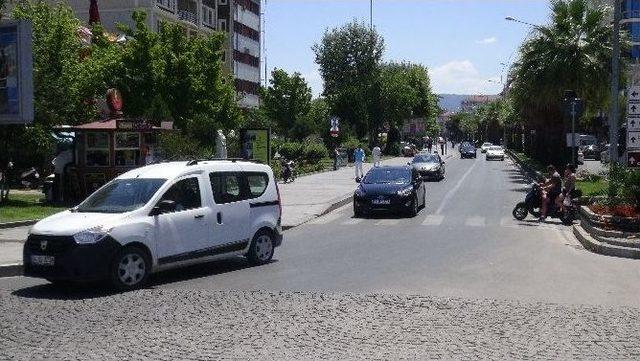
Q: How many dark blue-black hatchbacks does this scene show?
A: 1